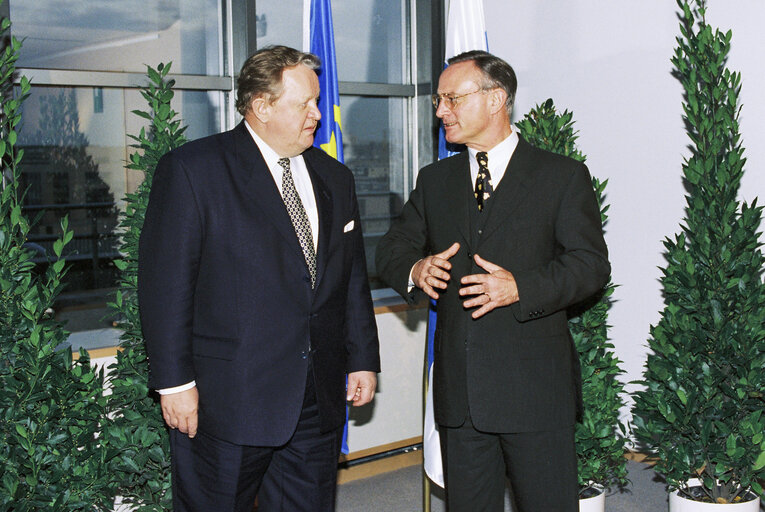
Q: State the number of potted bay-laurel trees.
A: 4